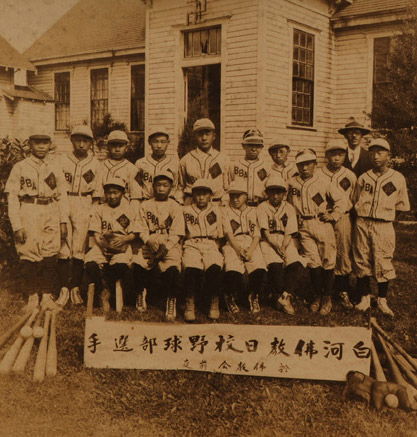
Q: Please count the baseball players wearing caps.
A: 15